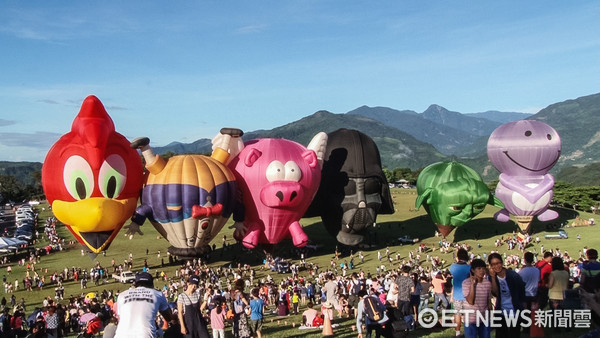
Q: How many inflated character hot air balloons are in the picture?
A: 6